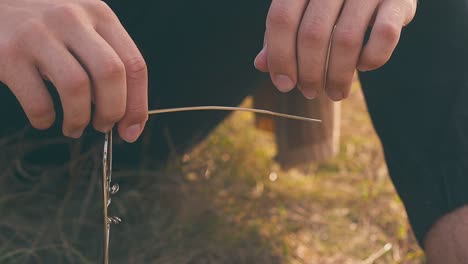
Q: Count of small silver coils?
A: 2